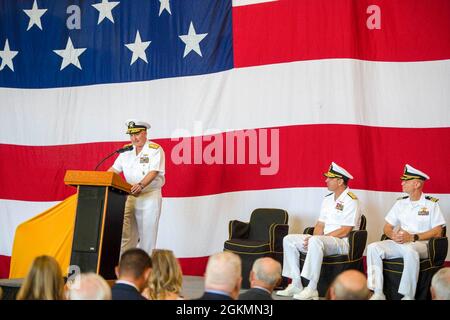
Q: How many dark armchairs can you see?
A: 3